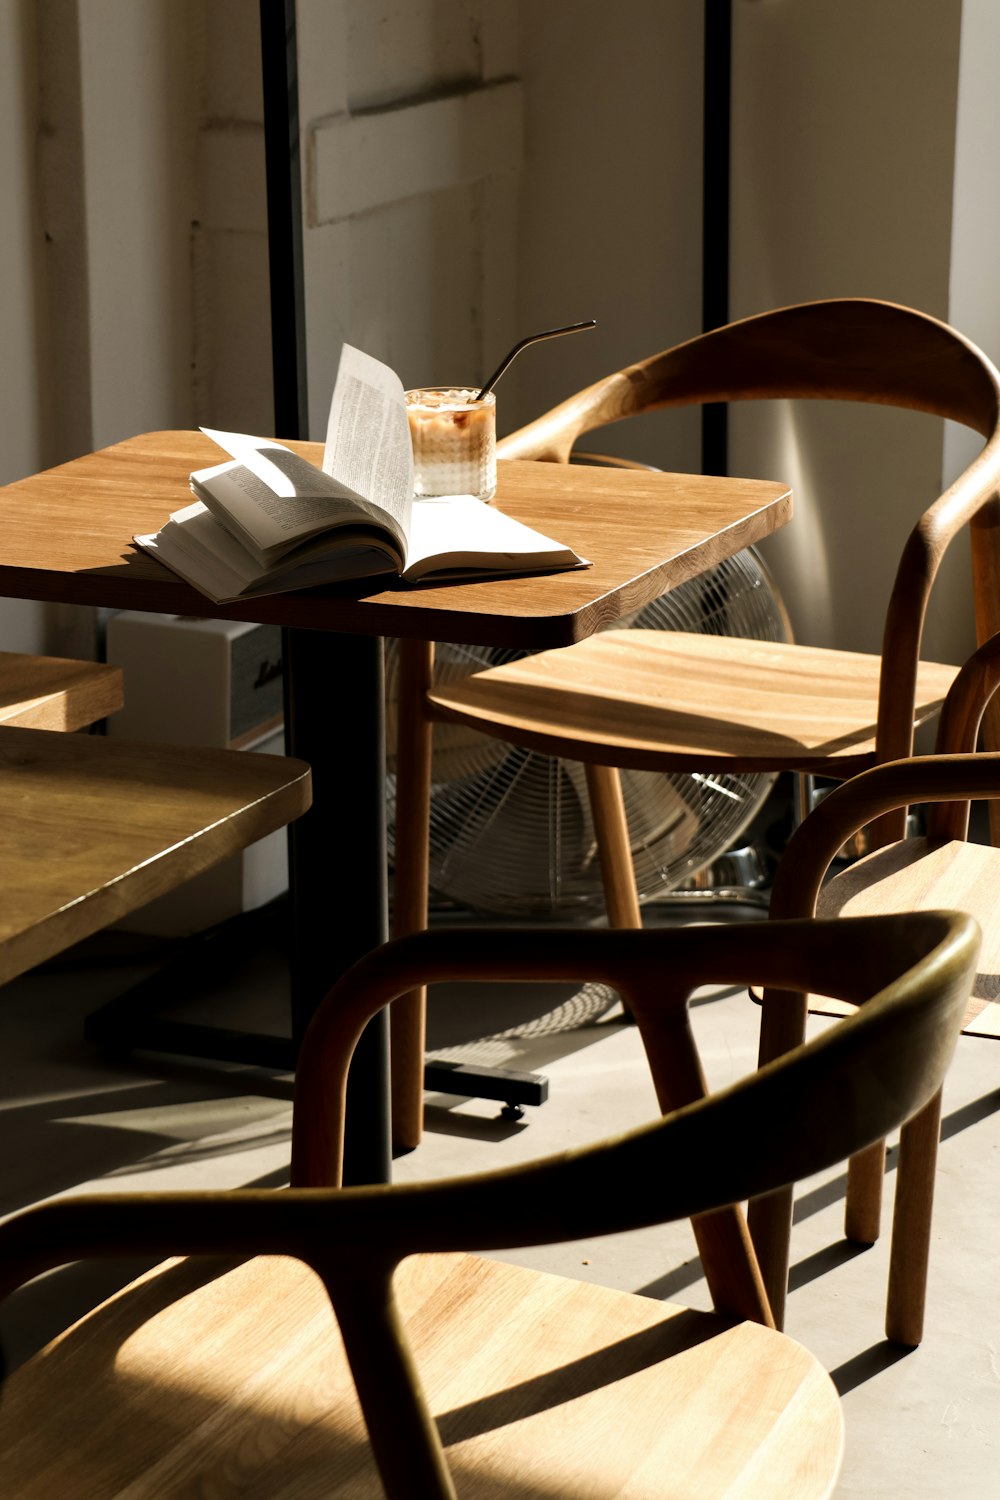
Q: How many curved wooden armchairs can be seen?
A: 3